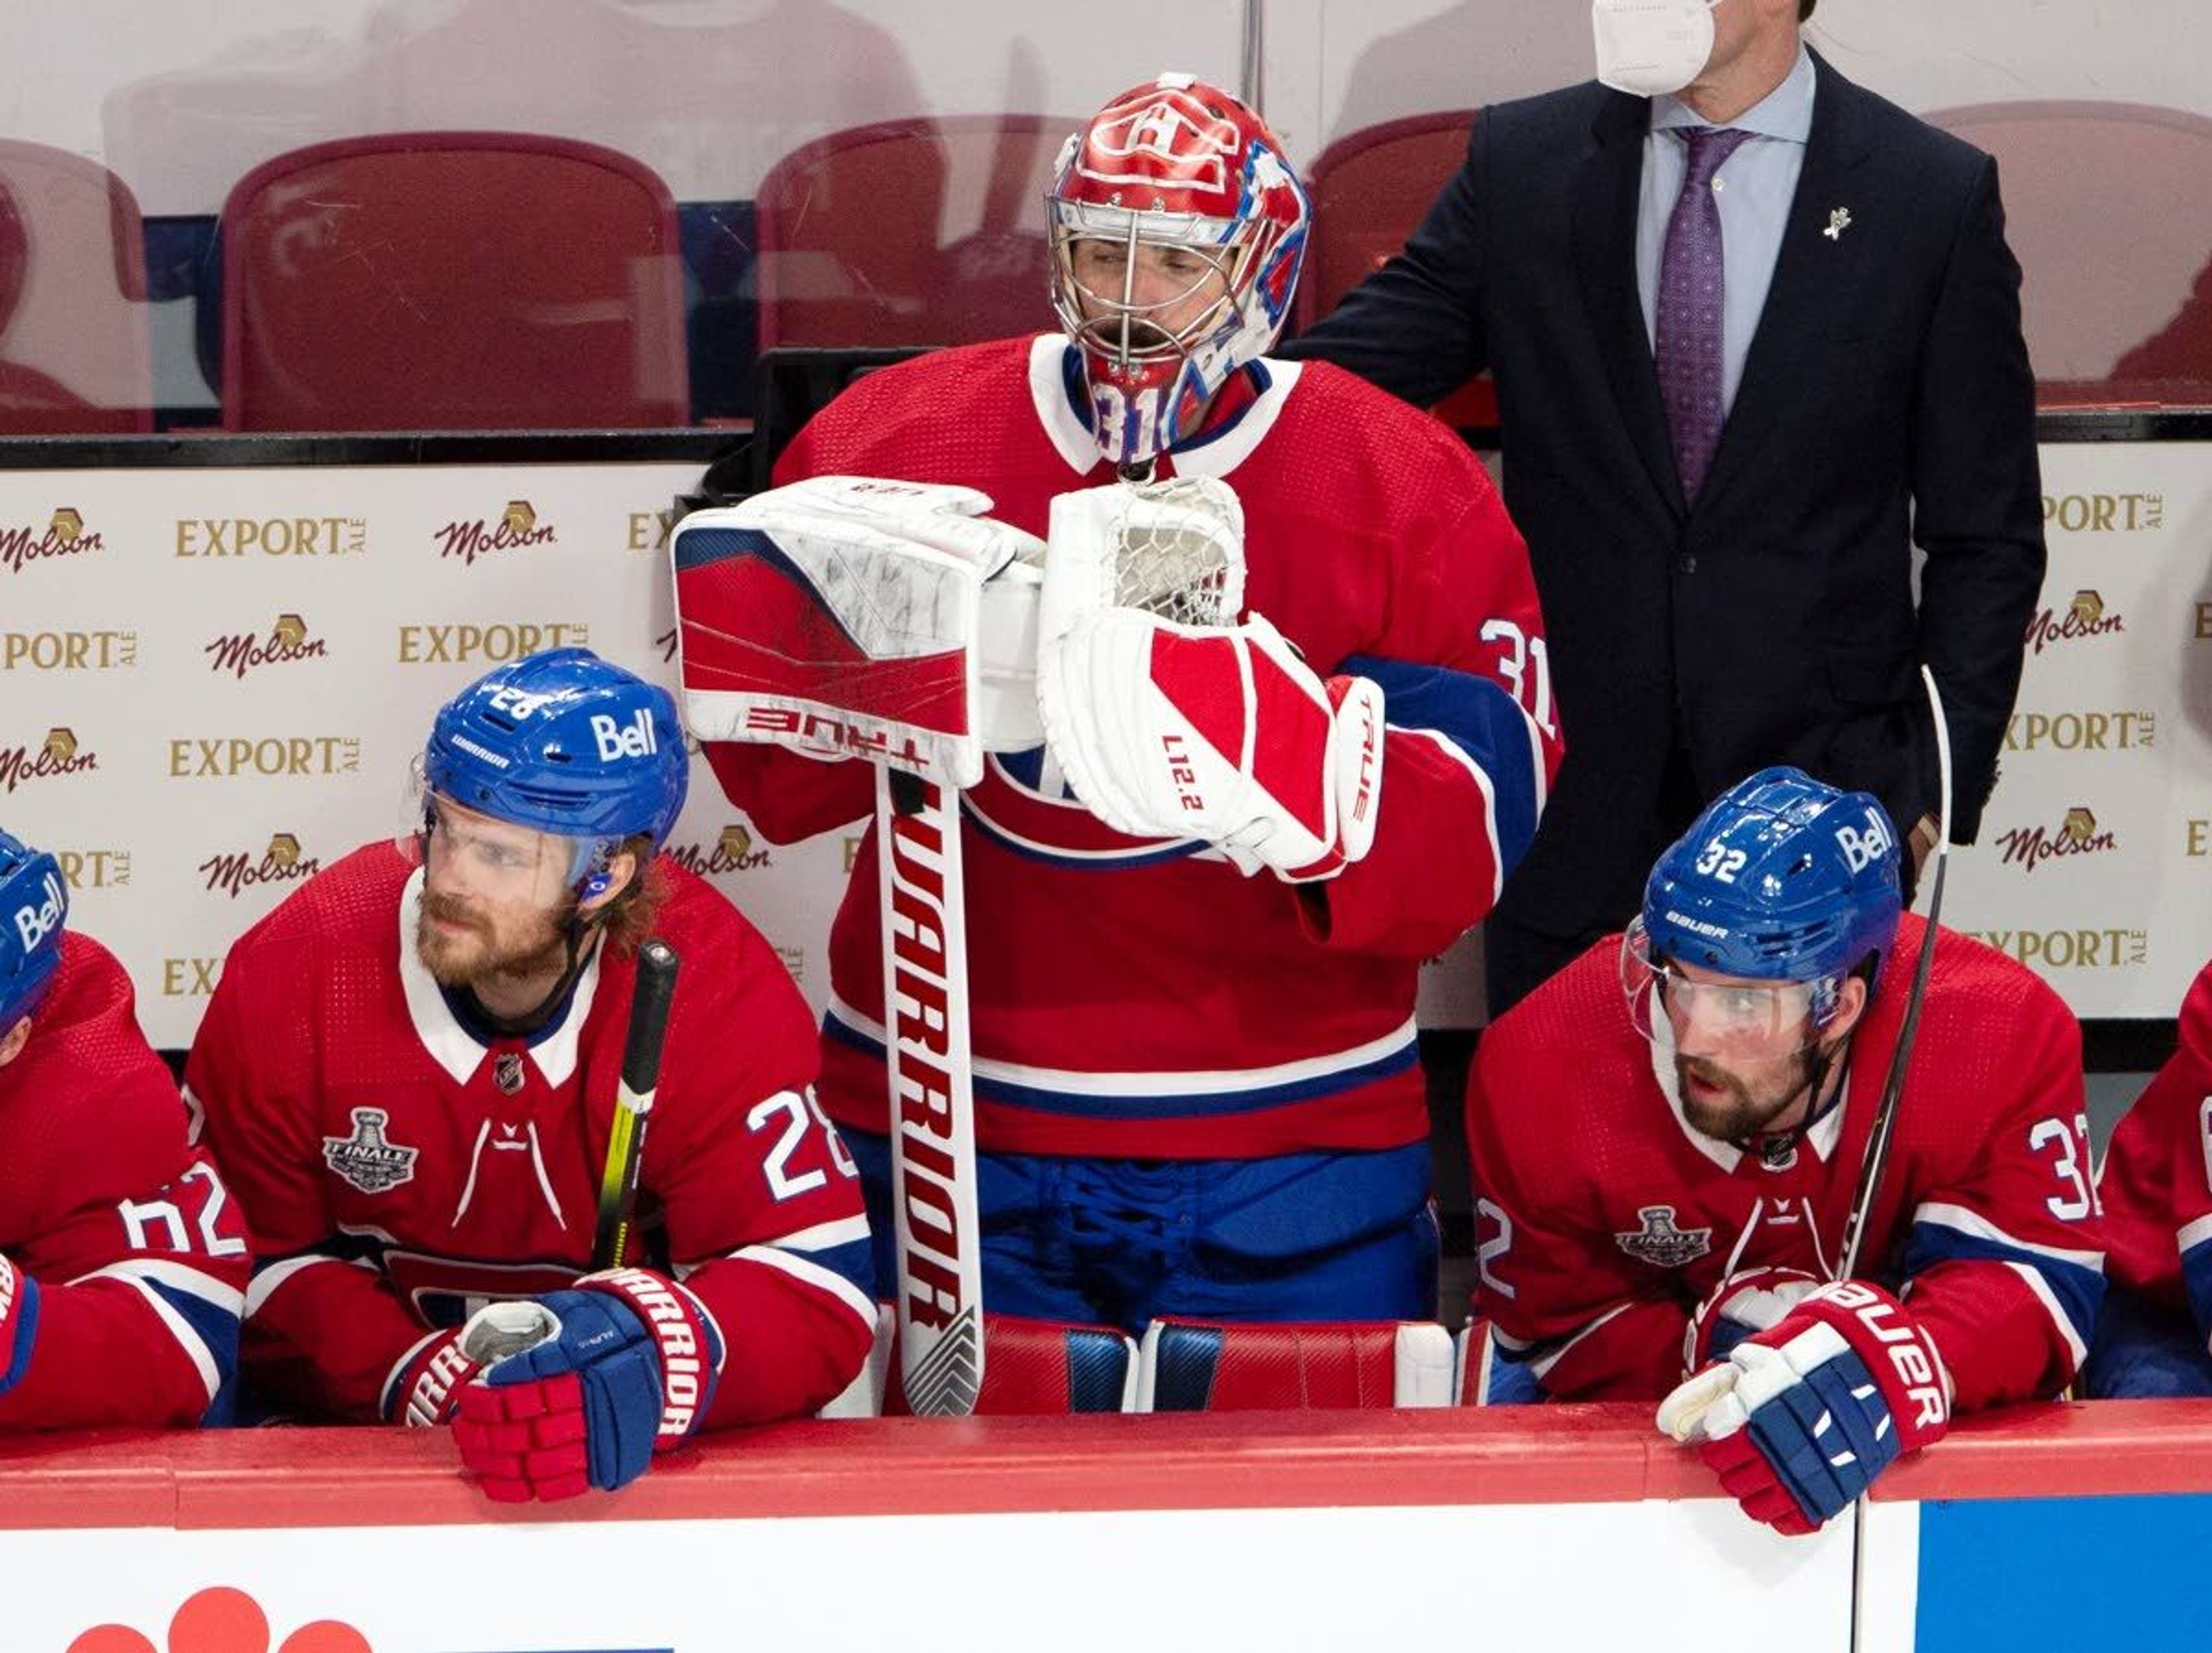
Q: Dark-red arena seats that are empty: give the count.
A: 5